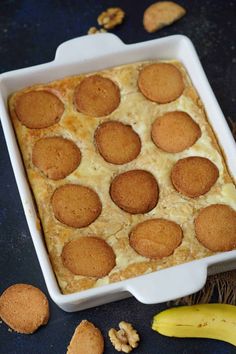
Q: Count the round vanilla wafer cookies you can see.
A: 13